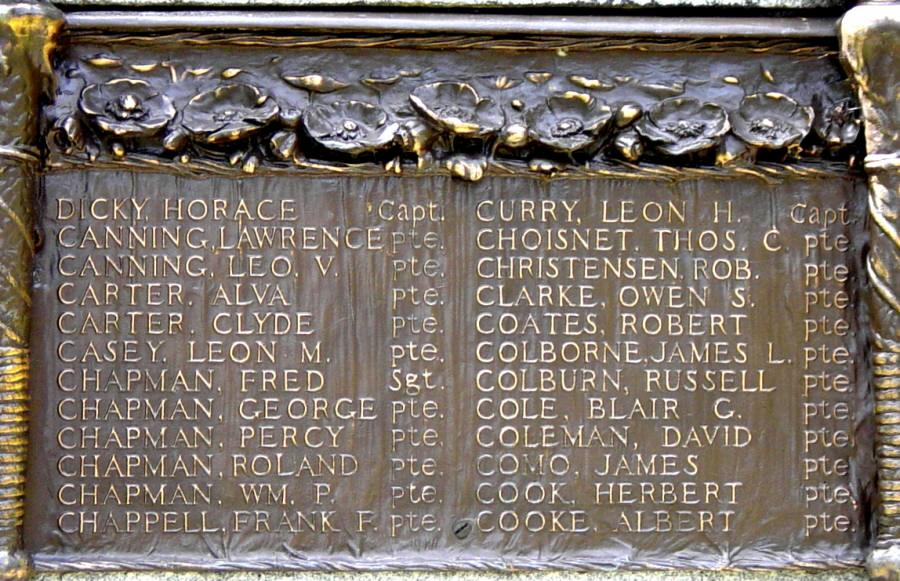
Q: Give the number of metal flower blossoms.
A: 7